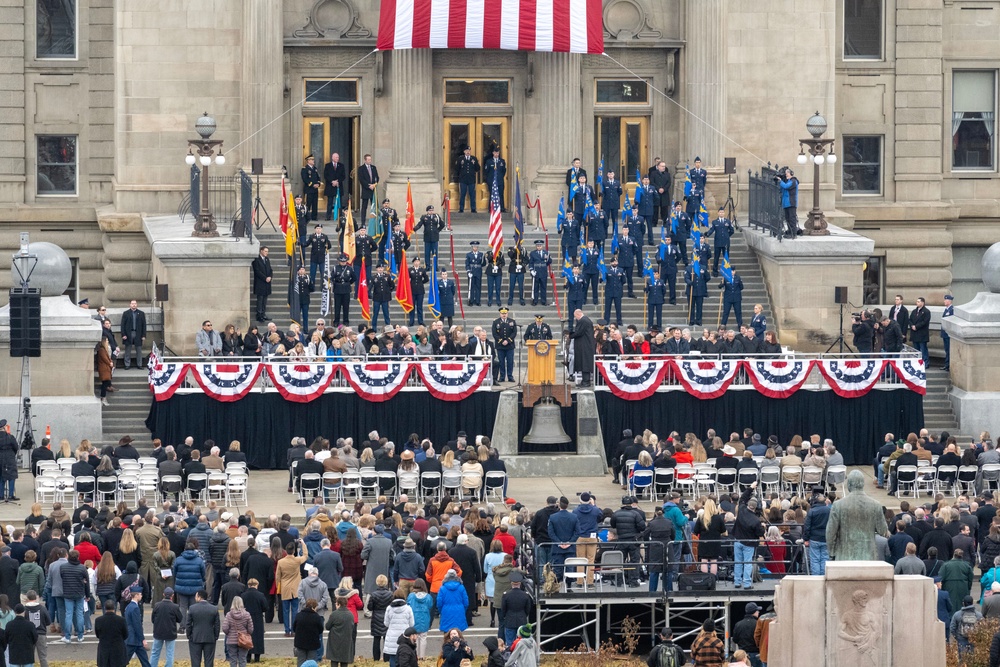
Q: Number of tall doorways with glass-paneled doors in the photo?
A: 3